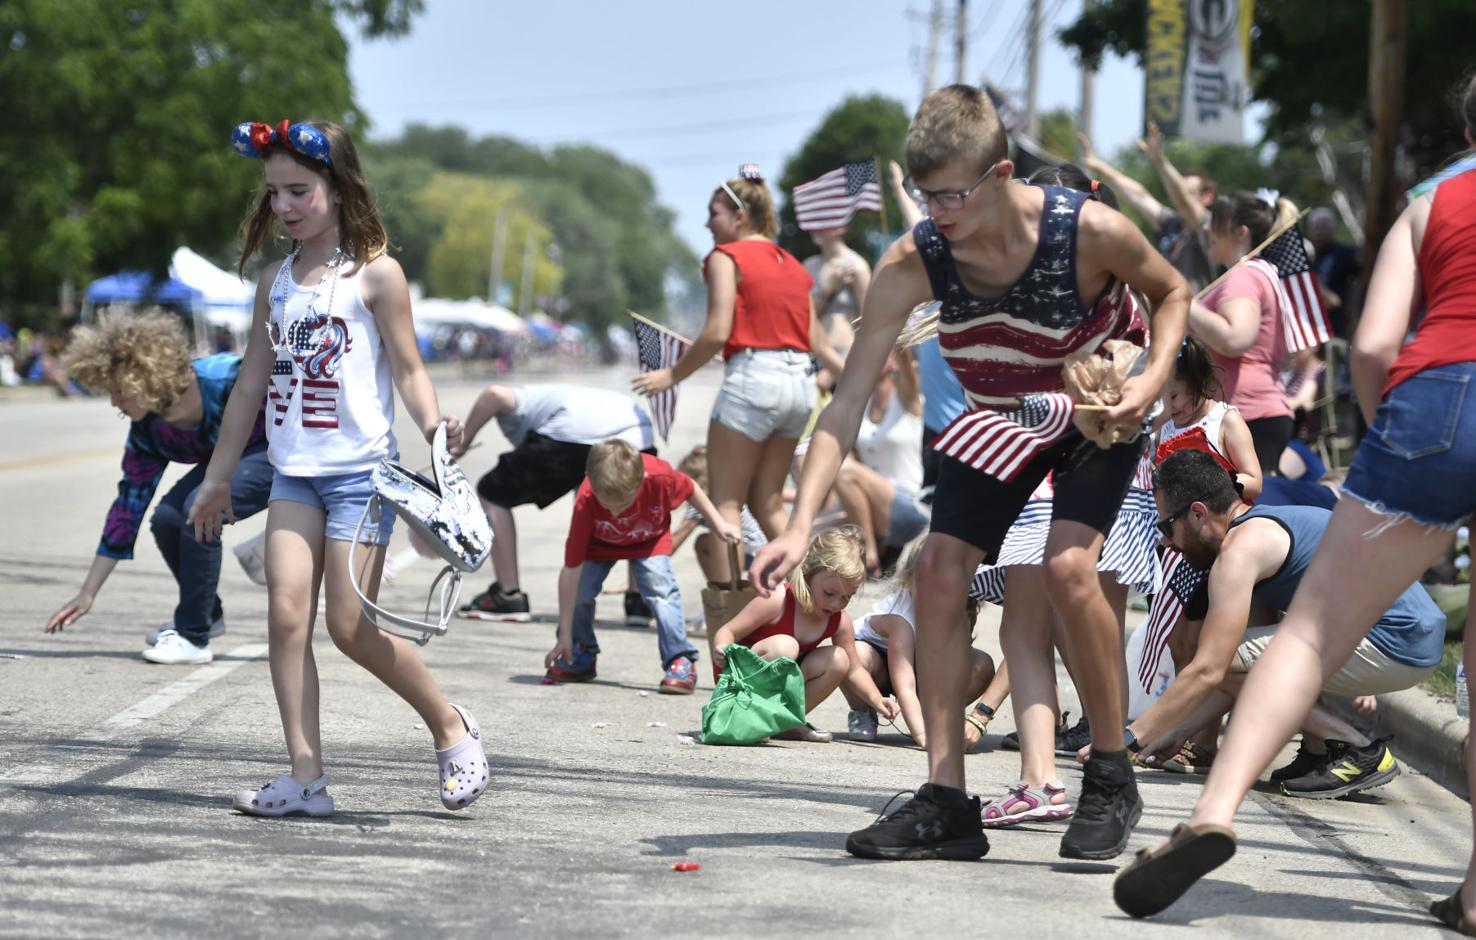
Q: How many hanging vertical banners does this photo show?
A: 1